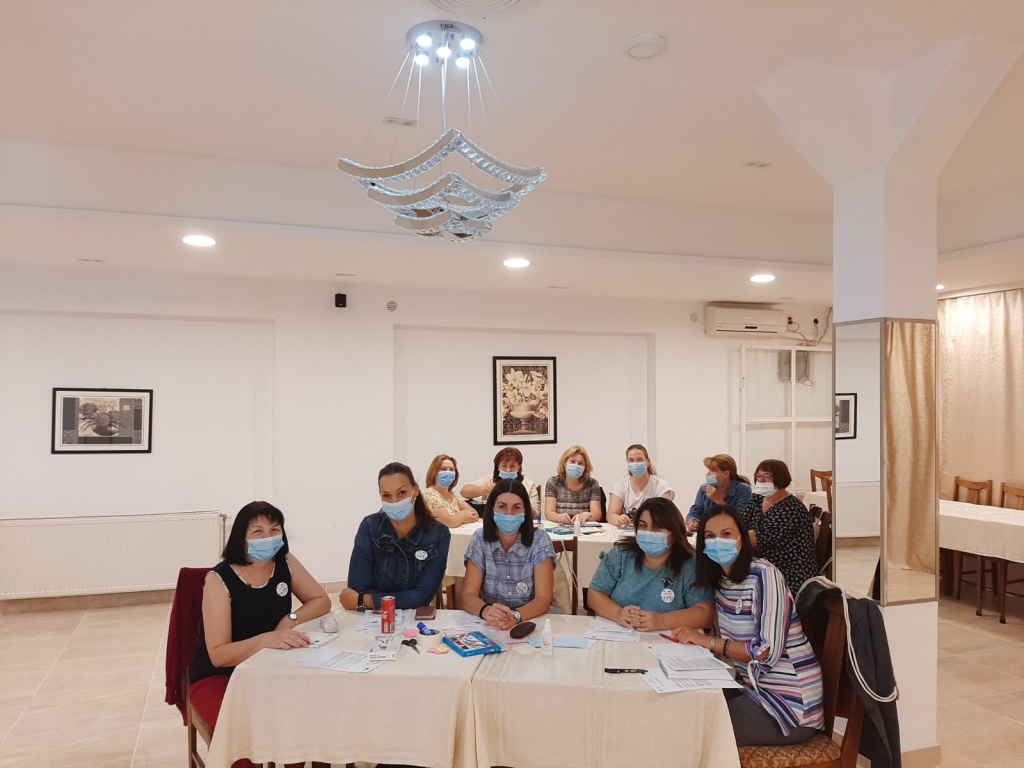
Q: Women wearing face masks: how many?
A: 11